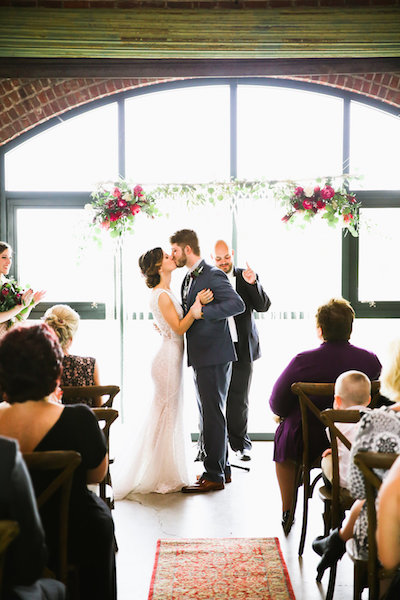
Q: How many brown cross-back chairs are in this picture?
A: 7